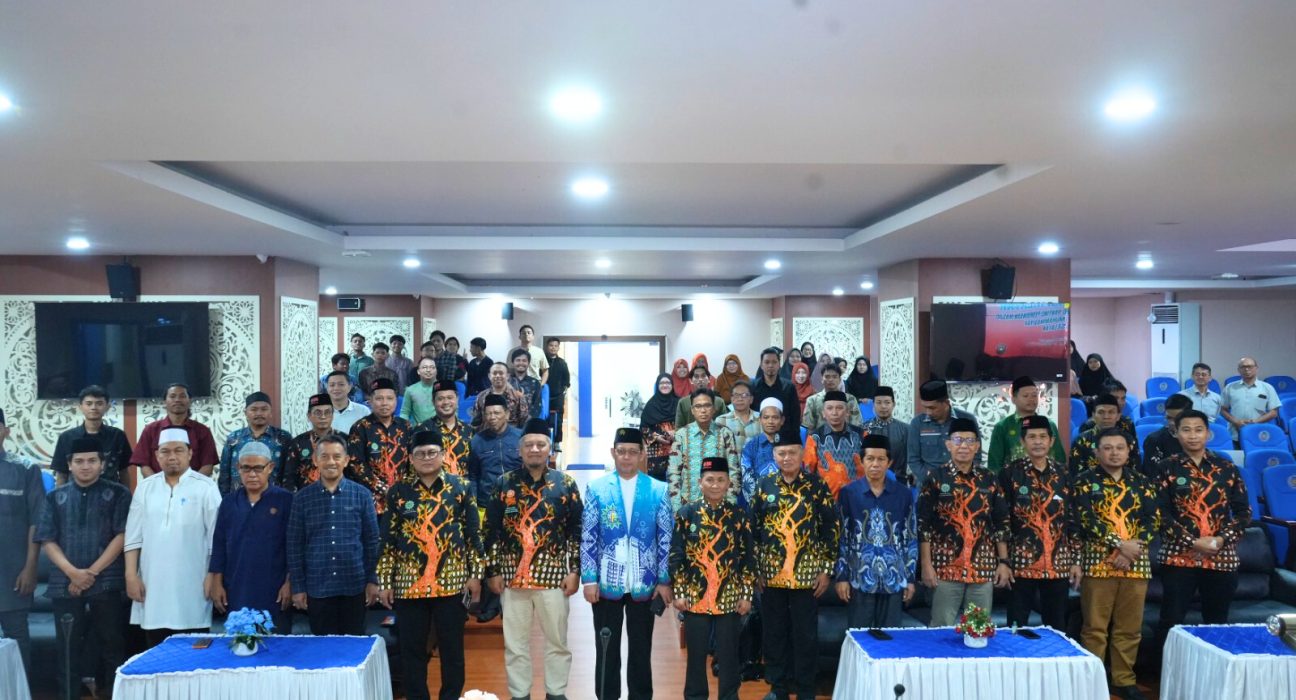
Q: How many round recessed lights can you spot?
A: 13